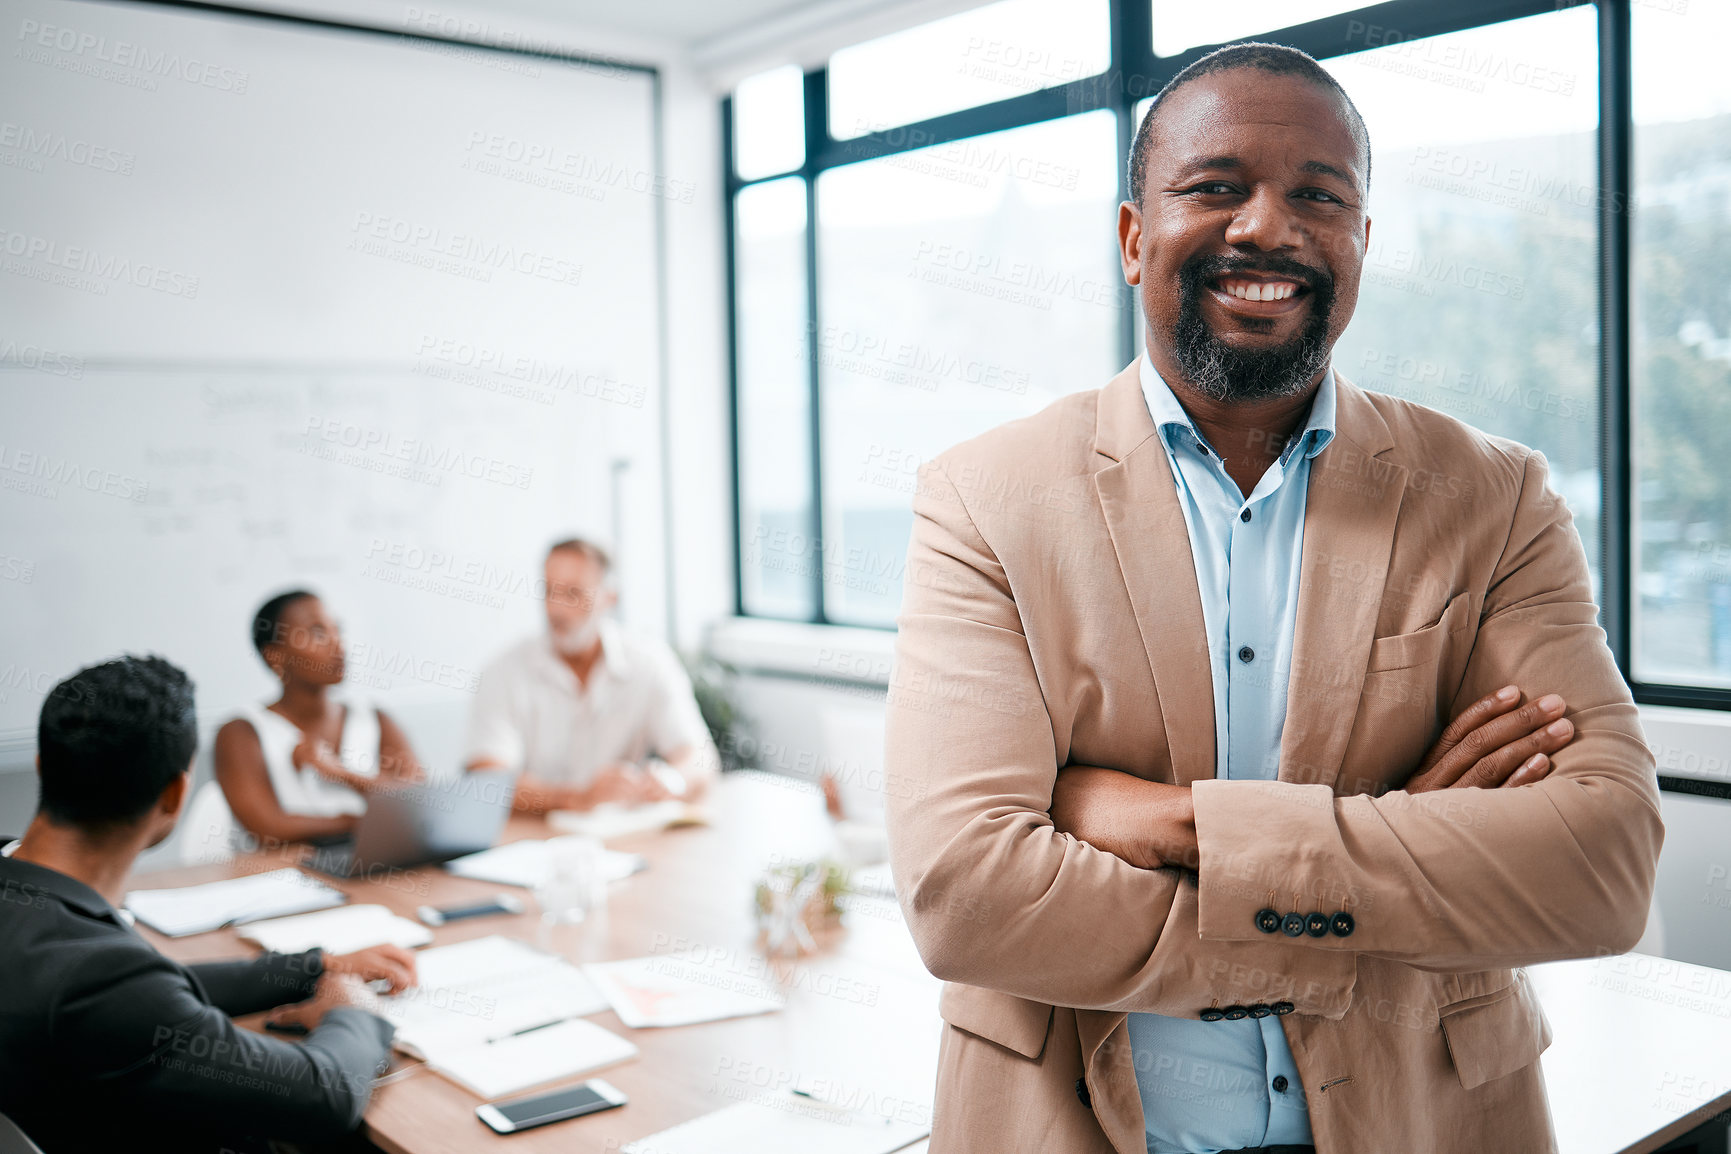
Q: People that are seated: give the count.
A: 3